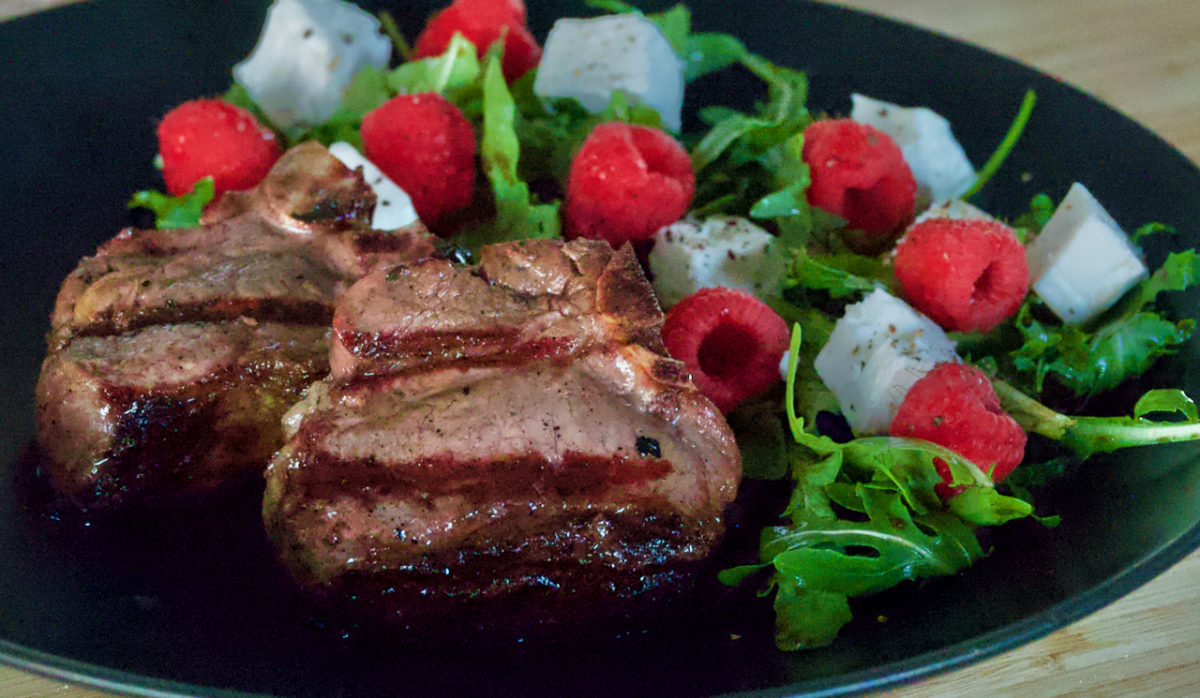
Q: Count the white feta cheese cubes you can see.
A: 8